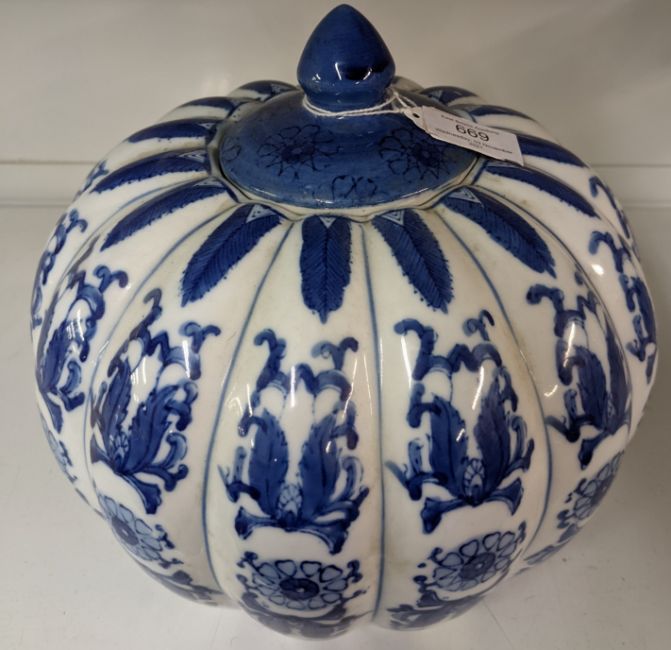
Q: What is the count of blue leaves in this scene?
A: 13